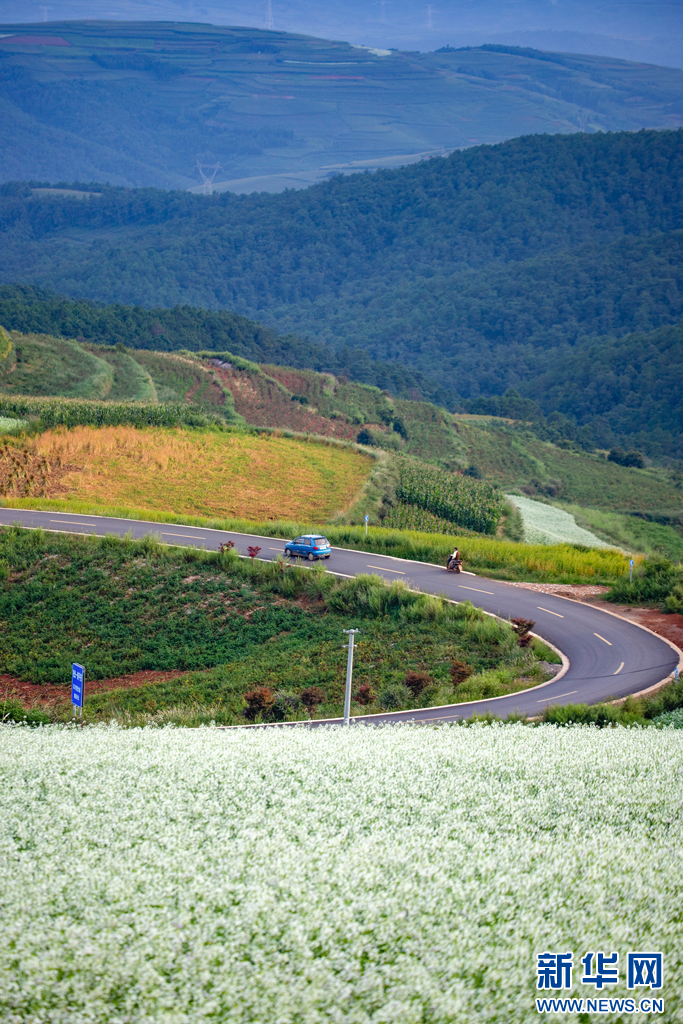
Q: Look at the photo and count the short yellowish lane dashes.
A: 10